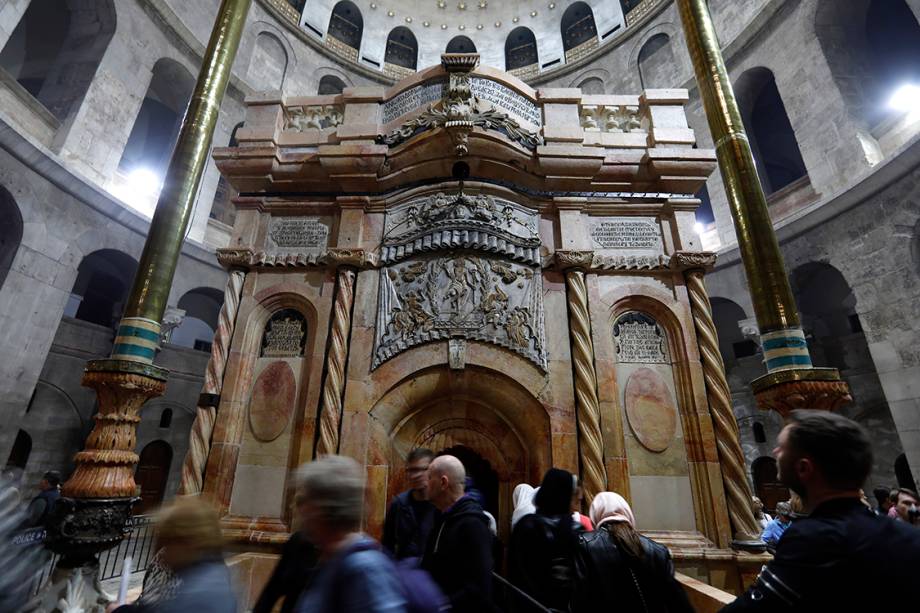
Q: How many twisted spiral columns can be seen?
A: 4